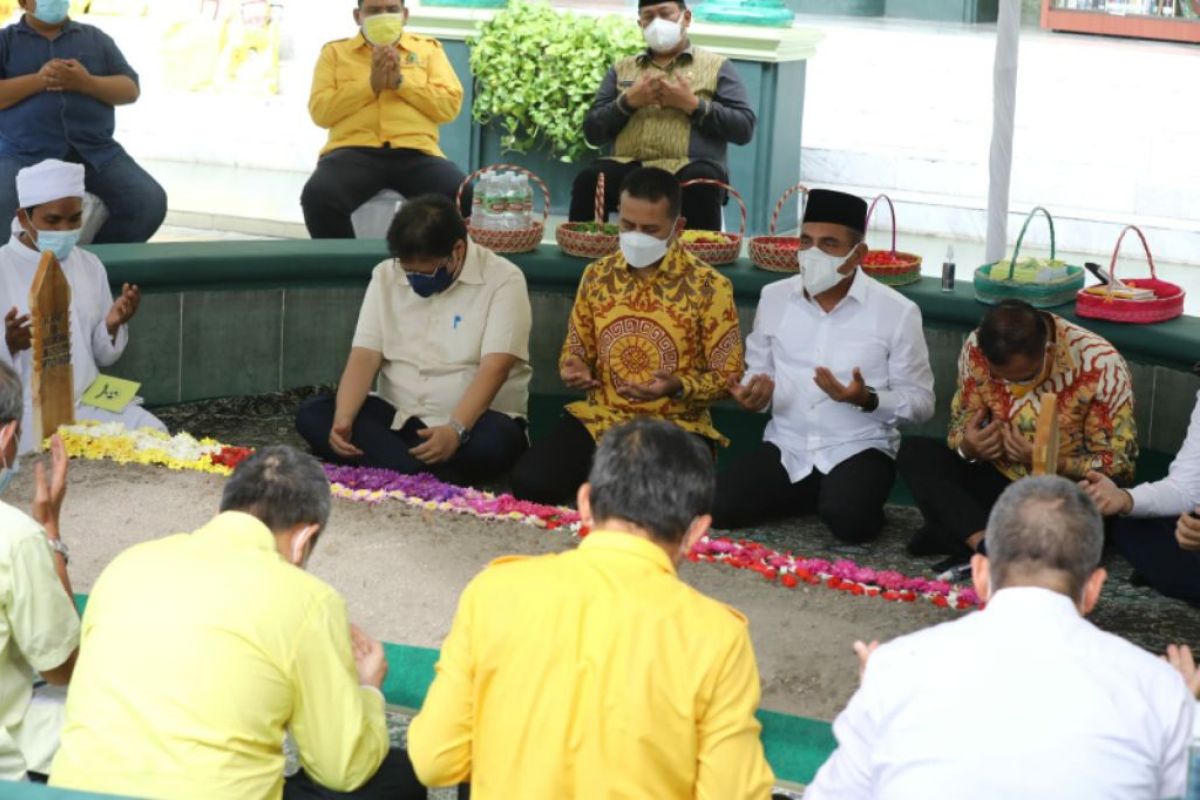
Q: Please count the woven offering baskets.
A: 7